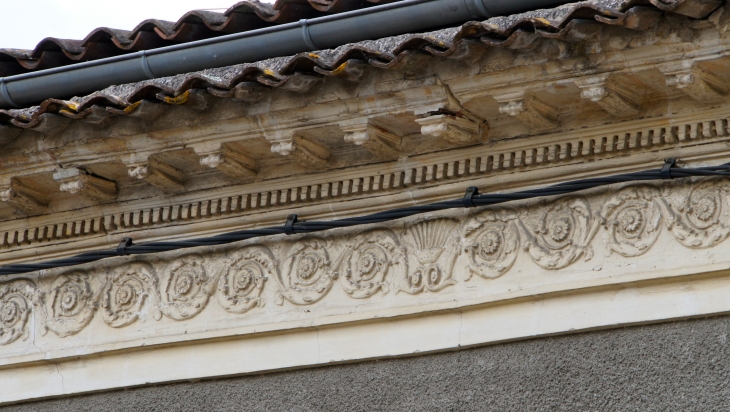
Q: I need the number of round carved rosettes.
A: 11